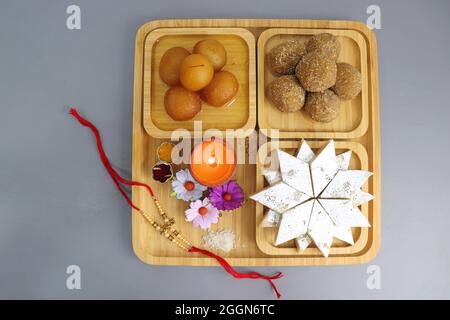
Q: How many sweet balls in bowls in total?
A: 11